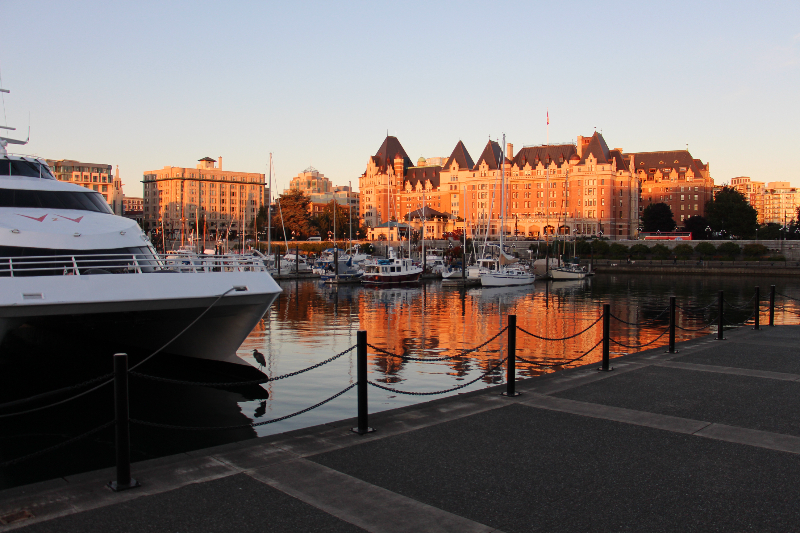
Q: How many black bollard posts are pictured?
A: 8